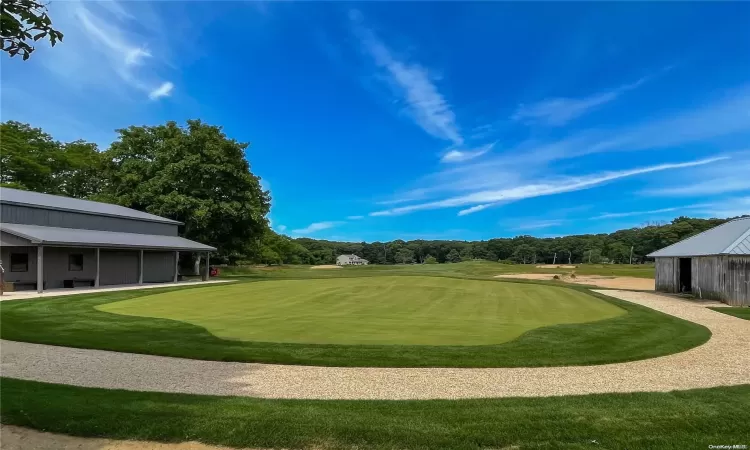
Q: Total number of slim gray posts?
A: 5